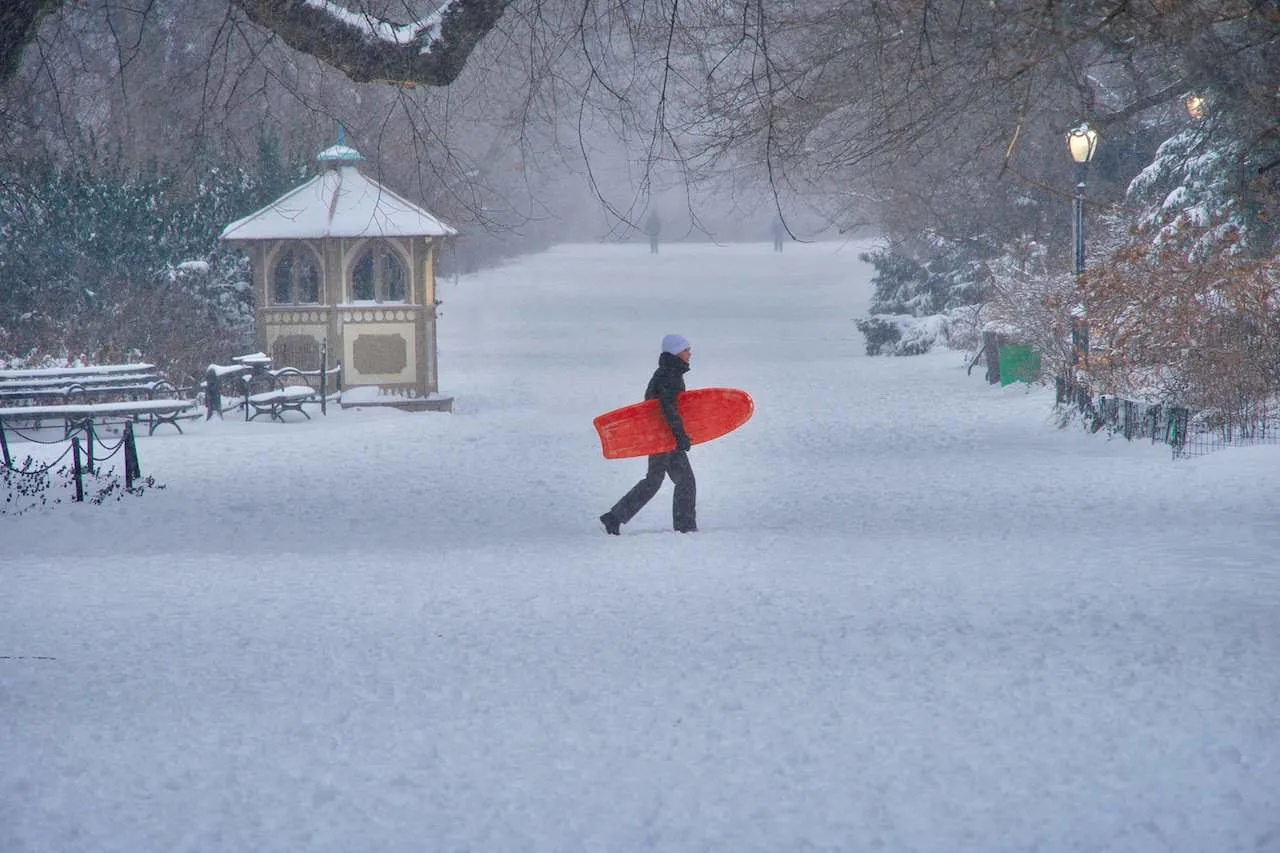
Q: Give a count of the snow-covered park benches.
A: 2